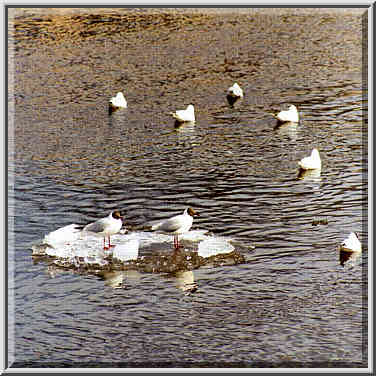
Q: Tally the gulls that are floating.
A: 6